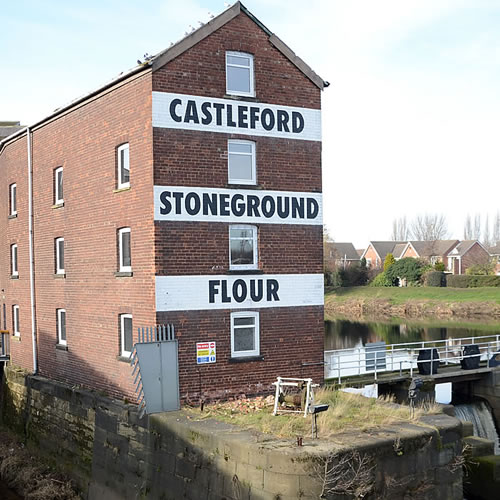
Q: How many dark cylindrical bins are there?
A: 2